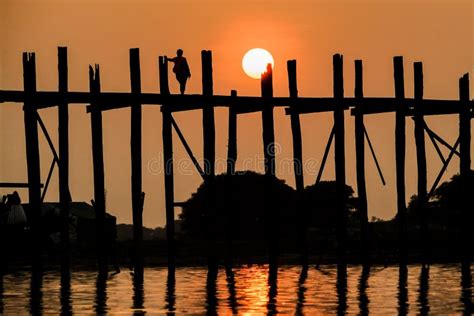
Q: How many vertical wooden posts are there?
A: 14